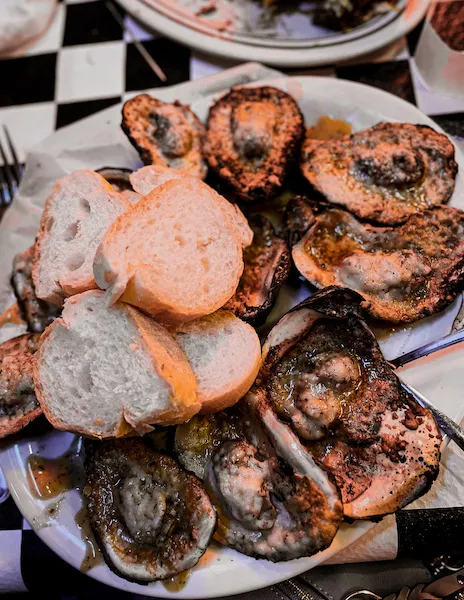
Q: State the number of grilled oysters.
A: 11